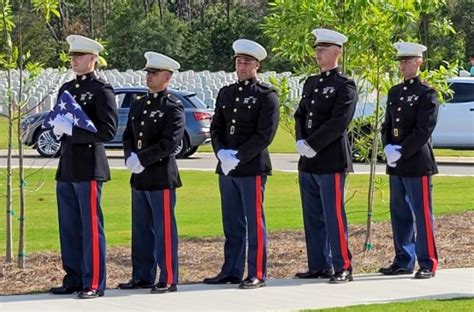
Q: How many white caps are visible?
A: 5